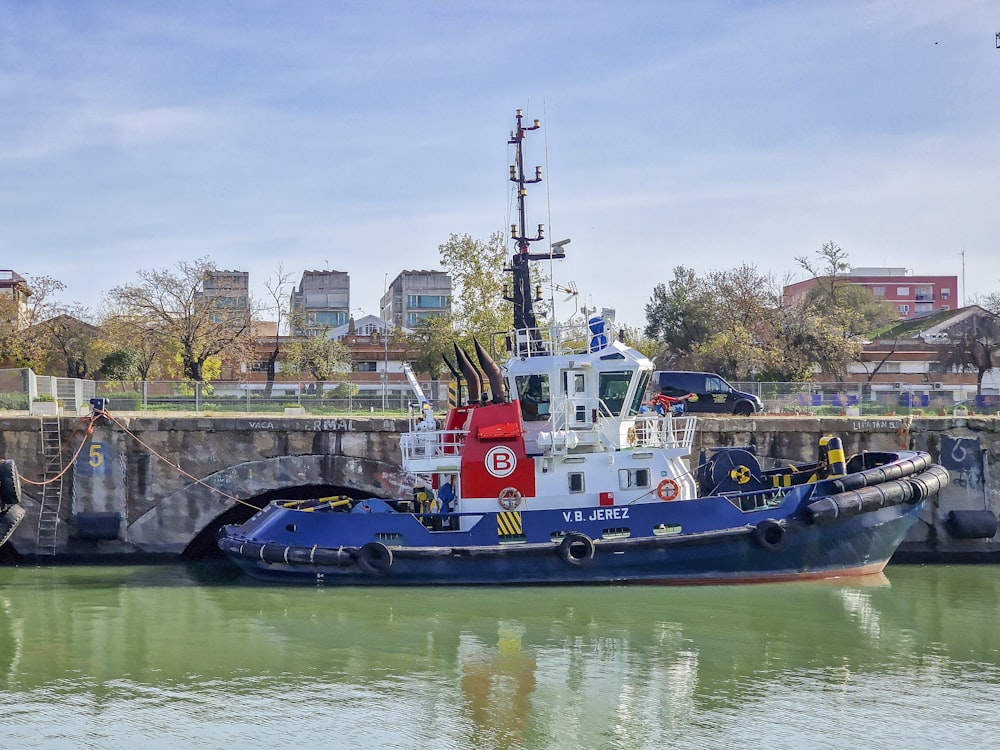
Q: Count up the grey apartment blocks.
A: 3